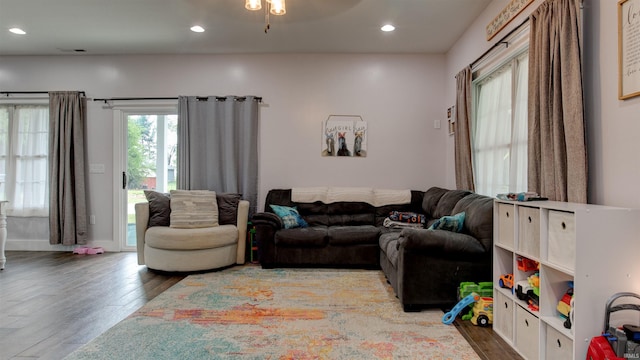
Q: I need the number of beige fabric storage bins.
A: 6